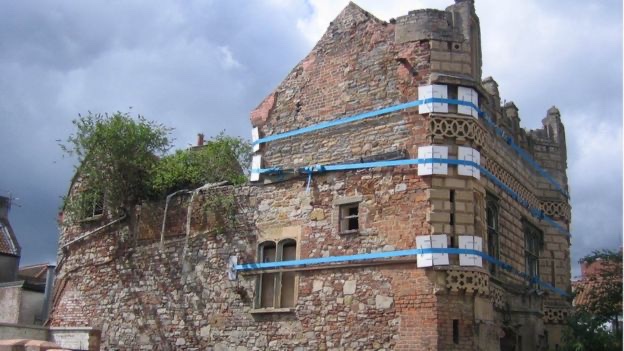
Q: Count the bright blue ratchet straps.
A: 3